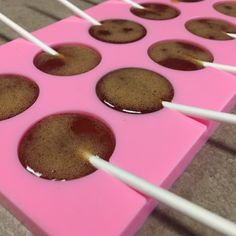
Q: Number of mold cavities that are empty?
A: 0